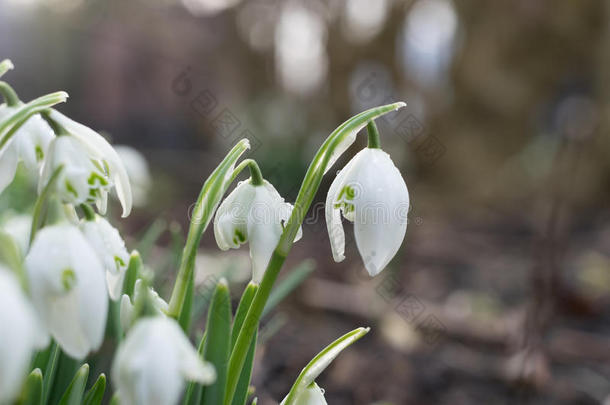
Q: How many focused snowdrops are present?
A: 2